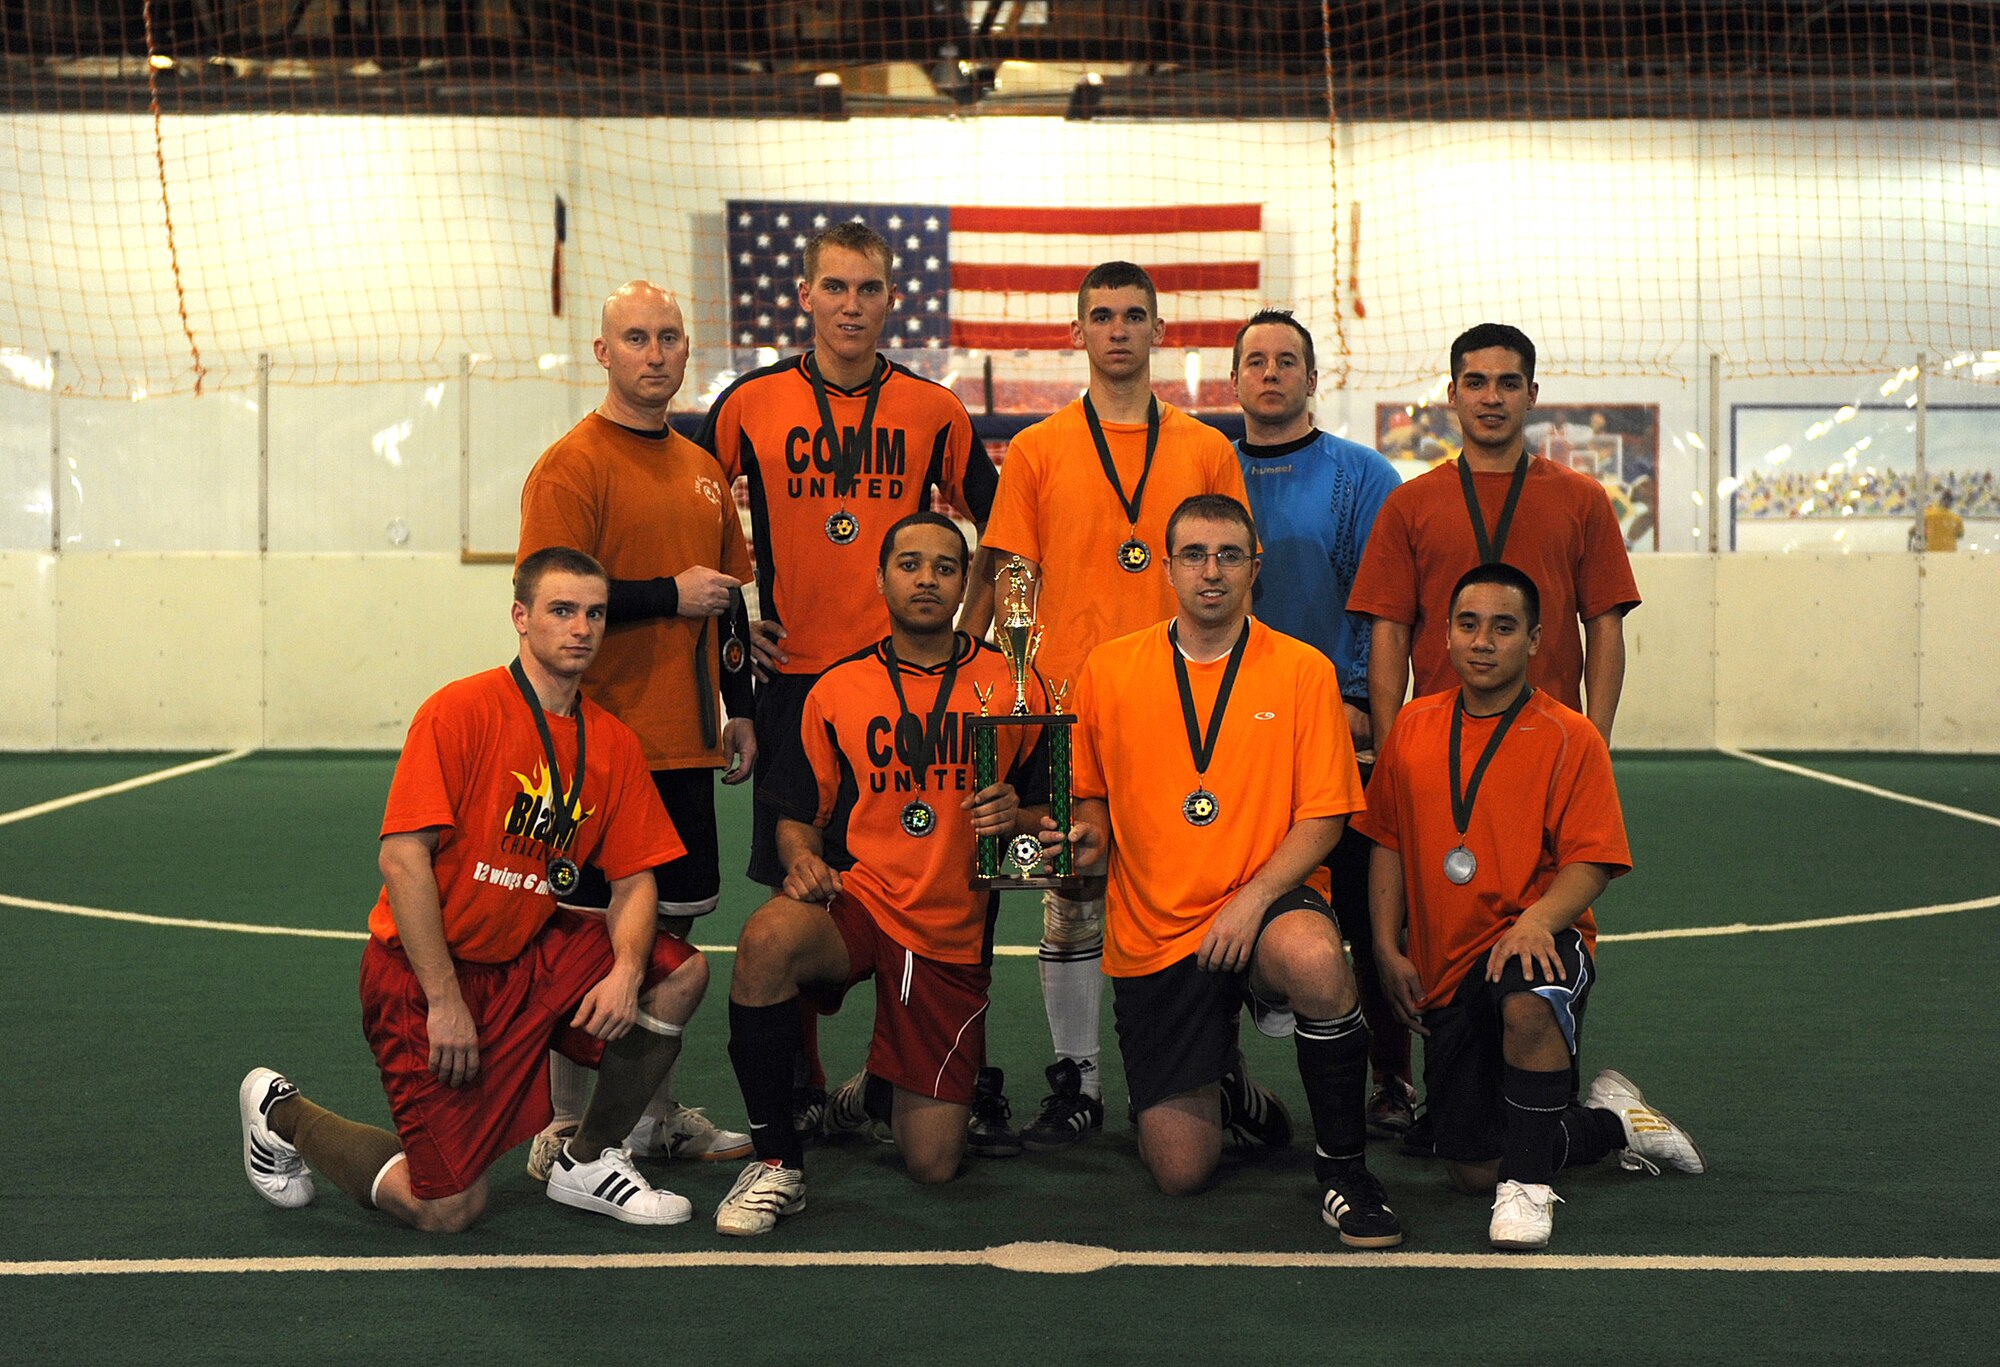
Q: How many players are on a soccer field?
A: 9